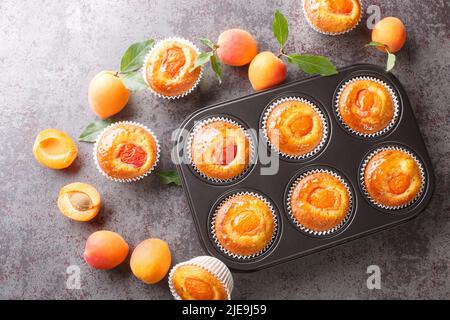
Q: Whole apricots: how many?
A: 6